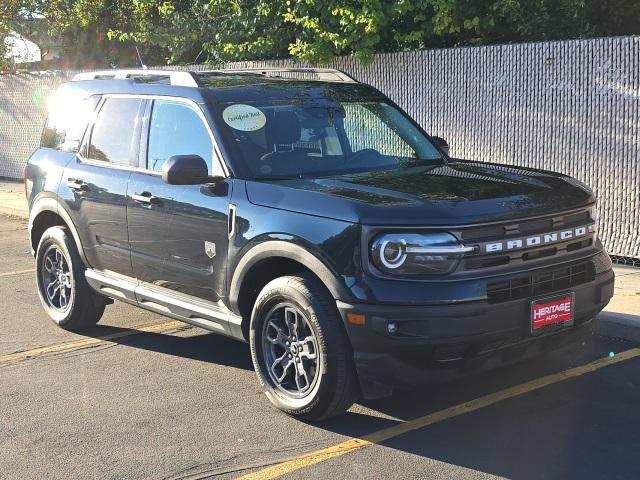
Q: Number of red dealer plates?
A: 1